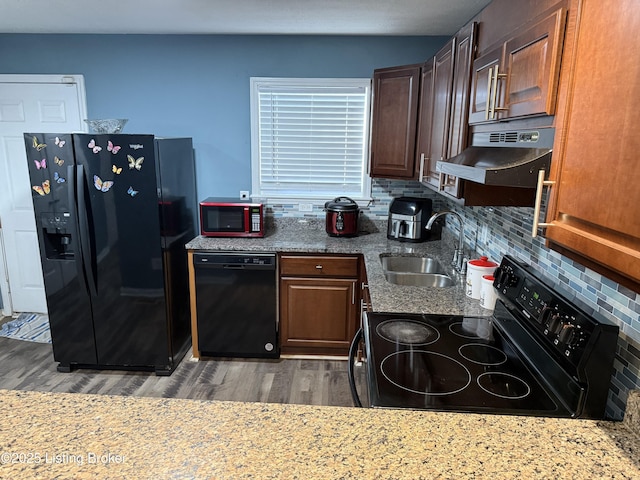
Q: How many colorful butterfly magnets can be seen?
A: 12